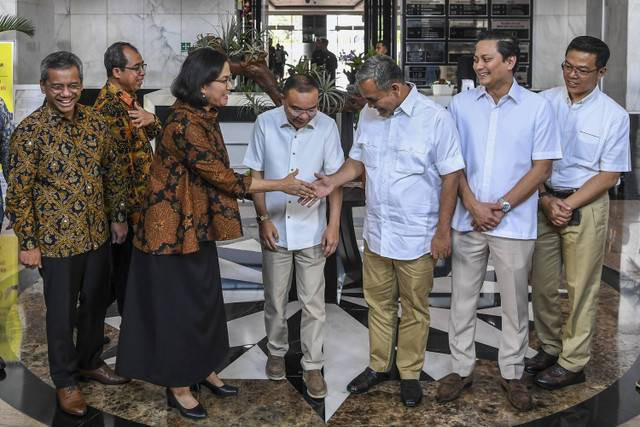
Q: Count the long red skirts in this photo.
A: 0